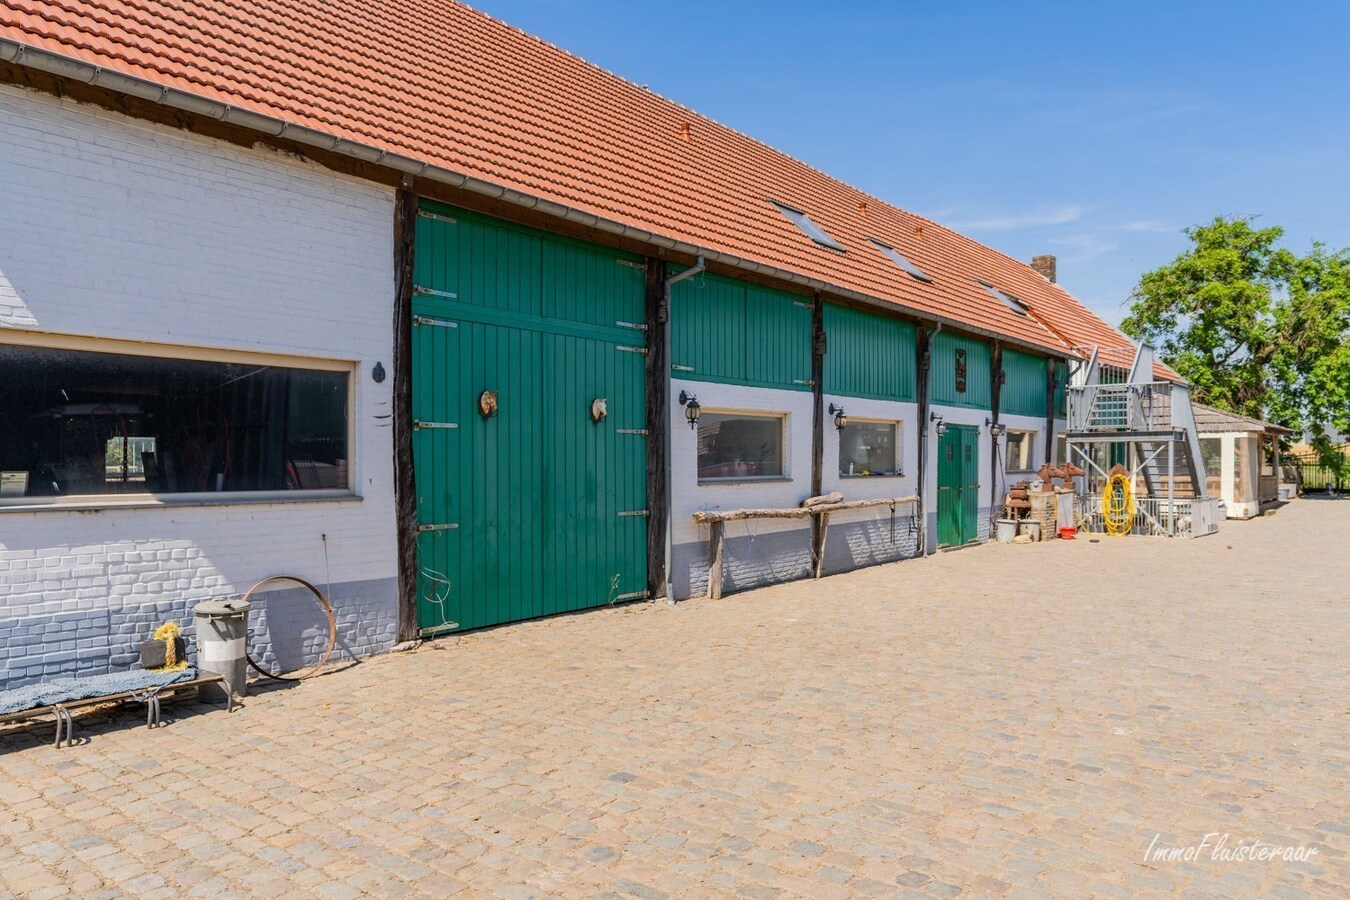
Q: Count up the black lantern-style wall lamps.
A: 4